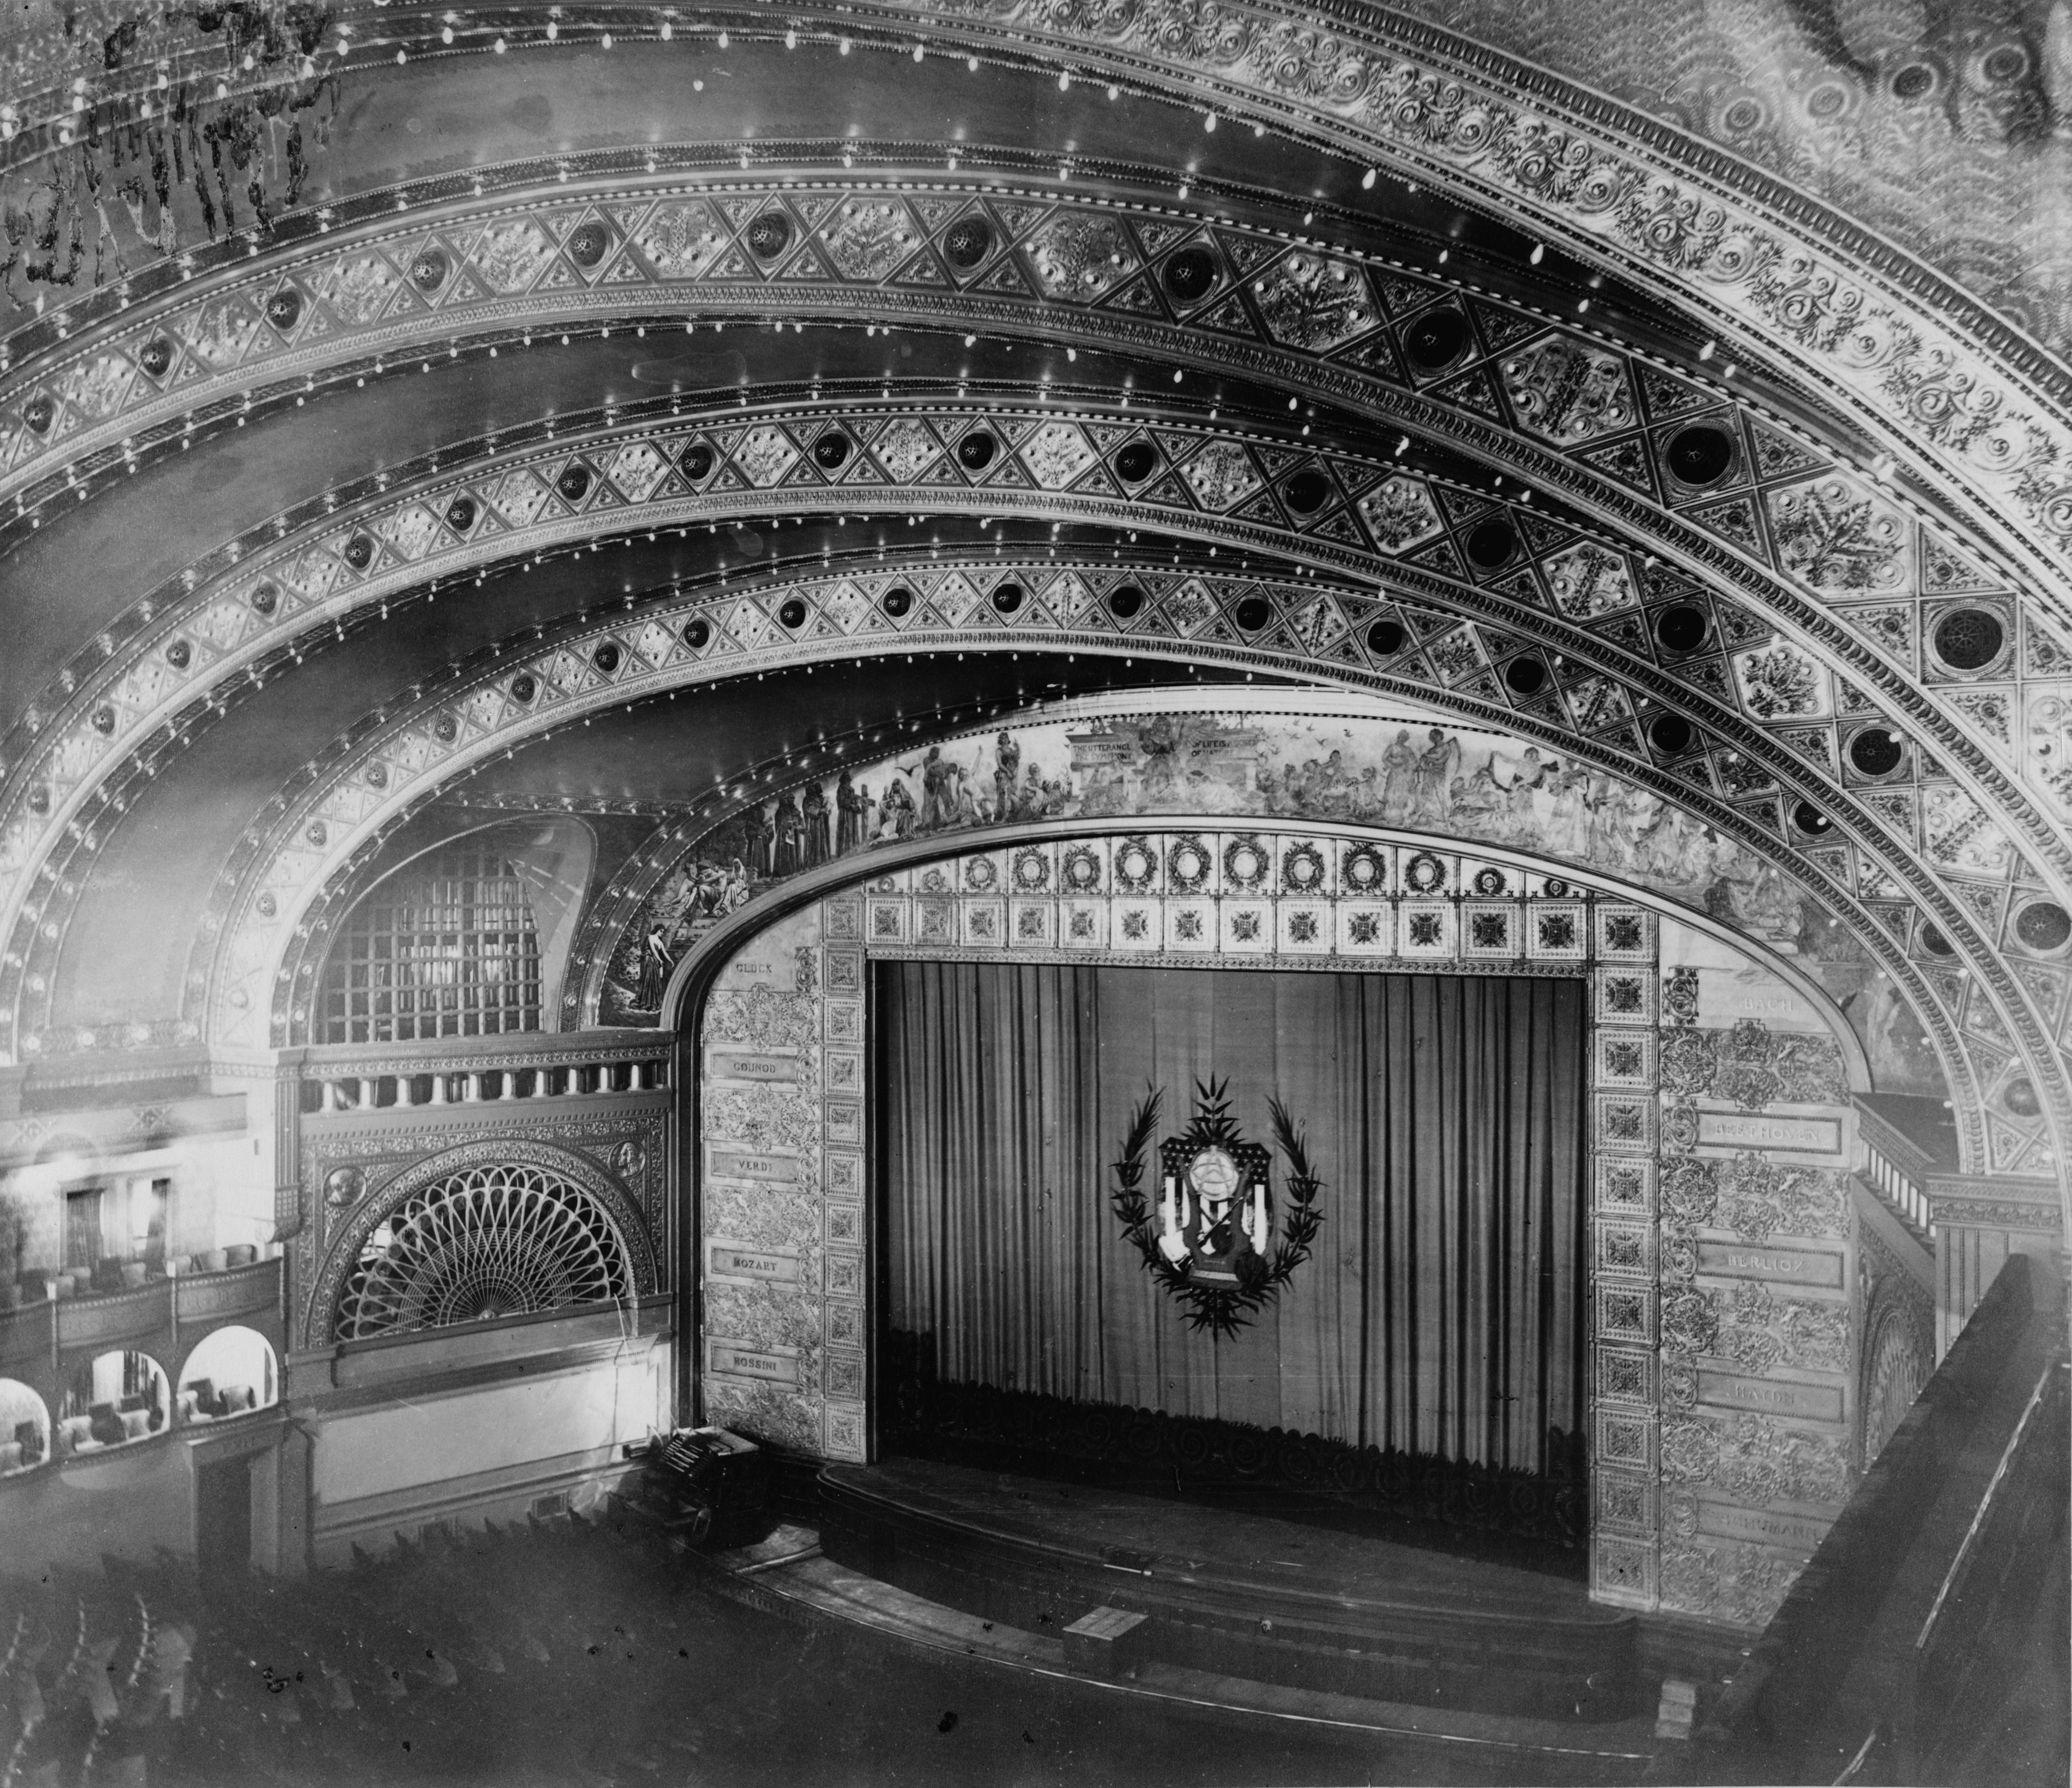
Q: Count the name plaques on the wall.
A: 10